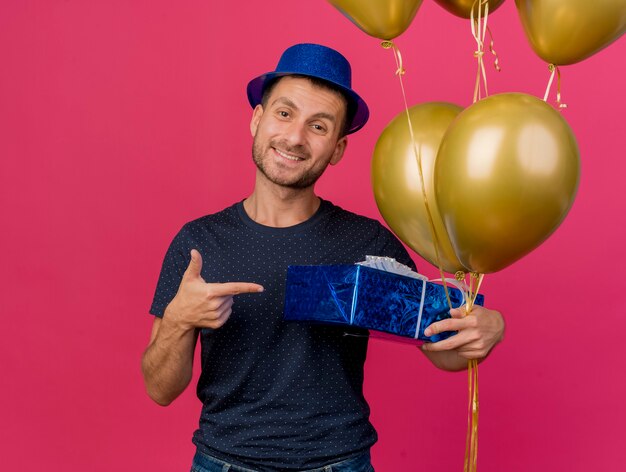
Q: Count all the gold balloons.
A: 5